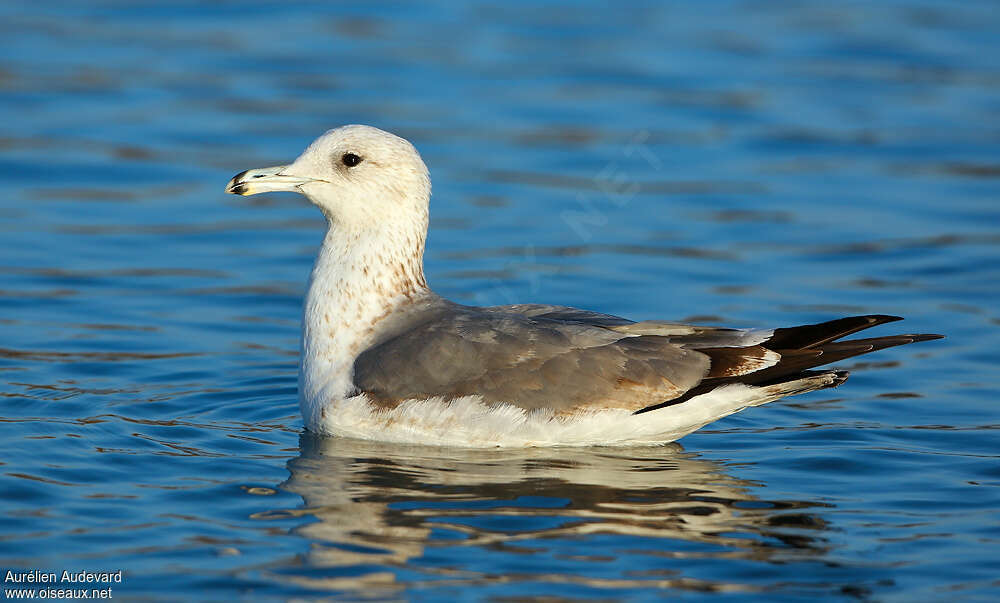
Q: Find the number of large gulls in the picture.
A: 1